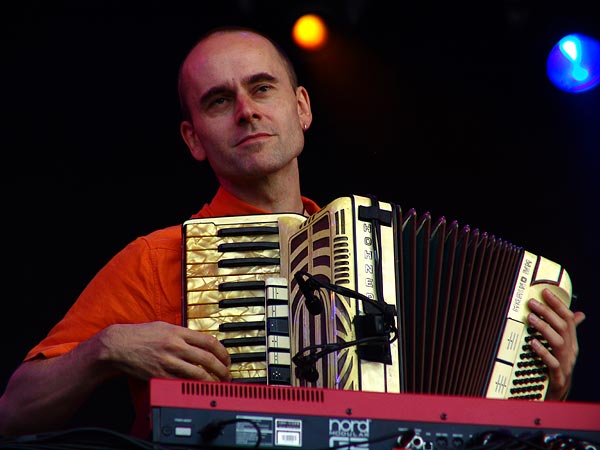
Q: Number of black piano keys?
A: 9